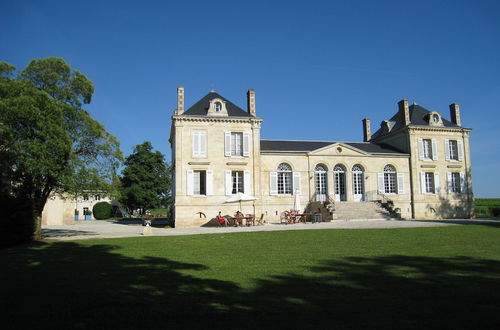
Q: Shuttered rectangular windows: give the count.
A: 8